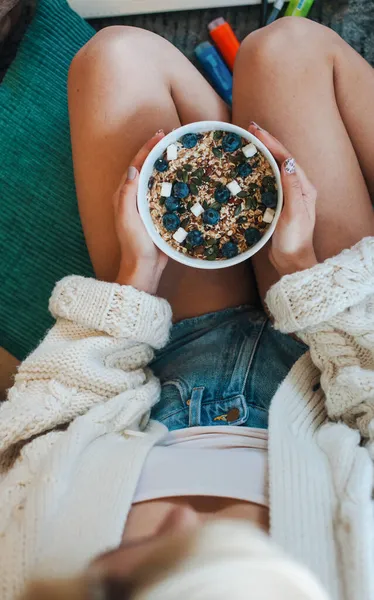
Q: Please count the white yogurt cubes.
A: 7